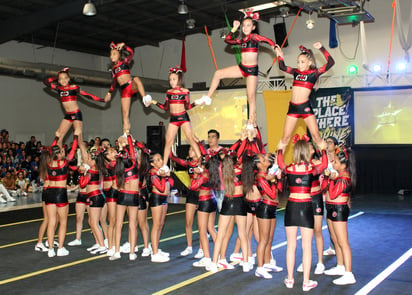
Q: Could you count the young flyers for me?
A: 5